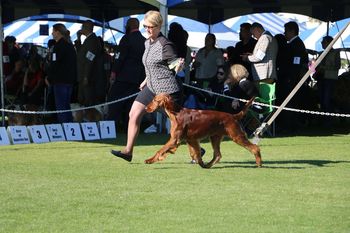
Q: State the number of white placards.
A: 7